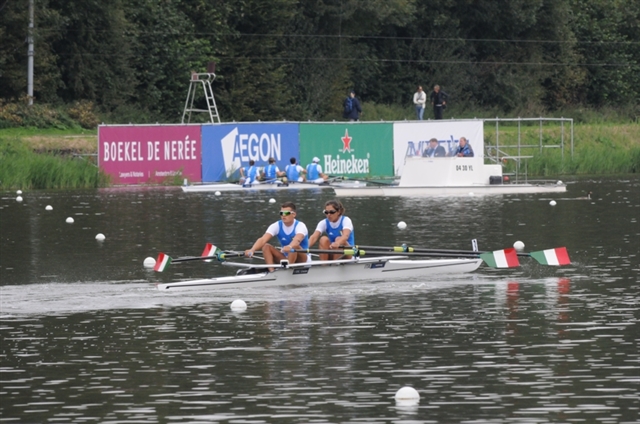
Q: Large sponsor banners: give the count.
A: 4